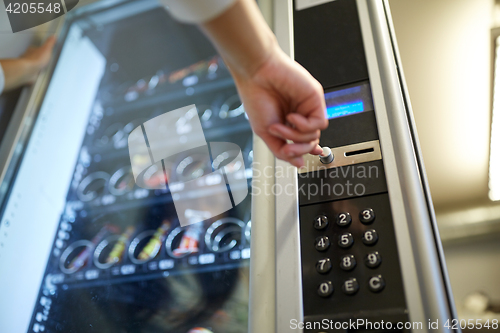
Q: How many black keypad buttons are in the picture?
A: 12